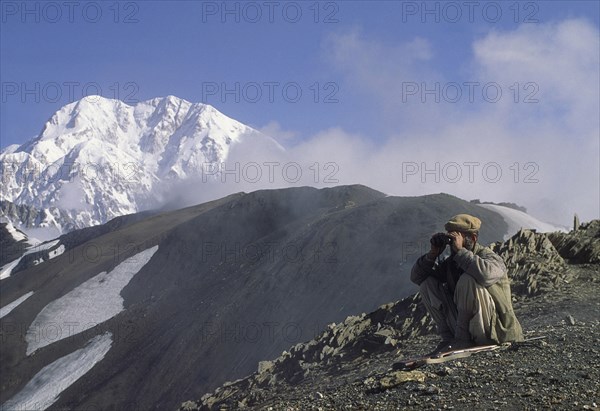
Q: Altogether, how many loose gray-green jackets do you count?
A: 1